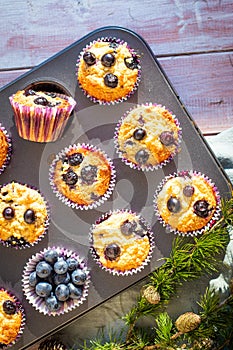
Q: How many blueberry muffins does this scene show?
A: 9